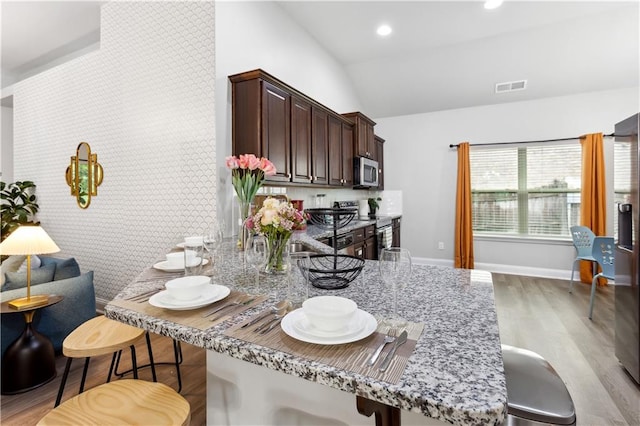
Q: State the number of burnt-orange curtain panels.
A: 2